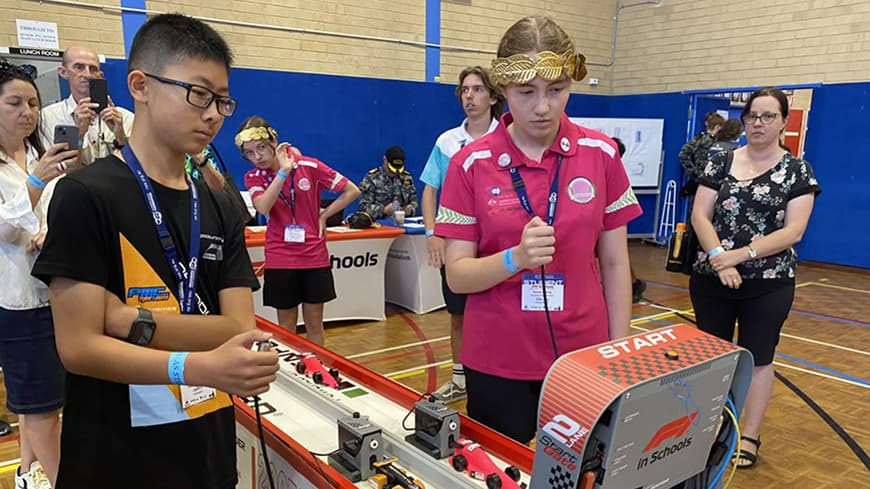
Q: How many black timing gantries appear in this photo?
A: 2